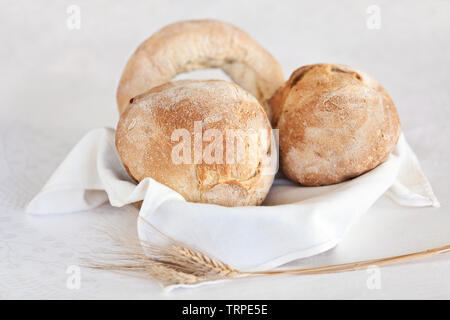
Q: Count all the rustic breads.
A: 3